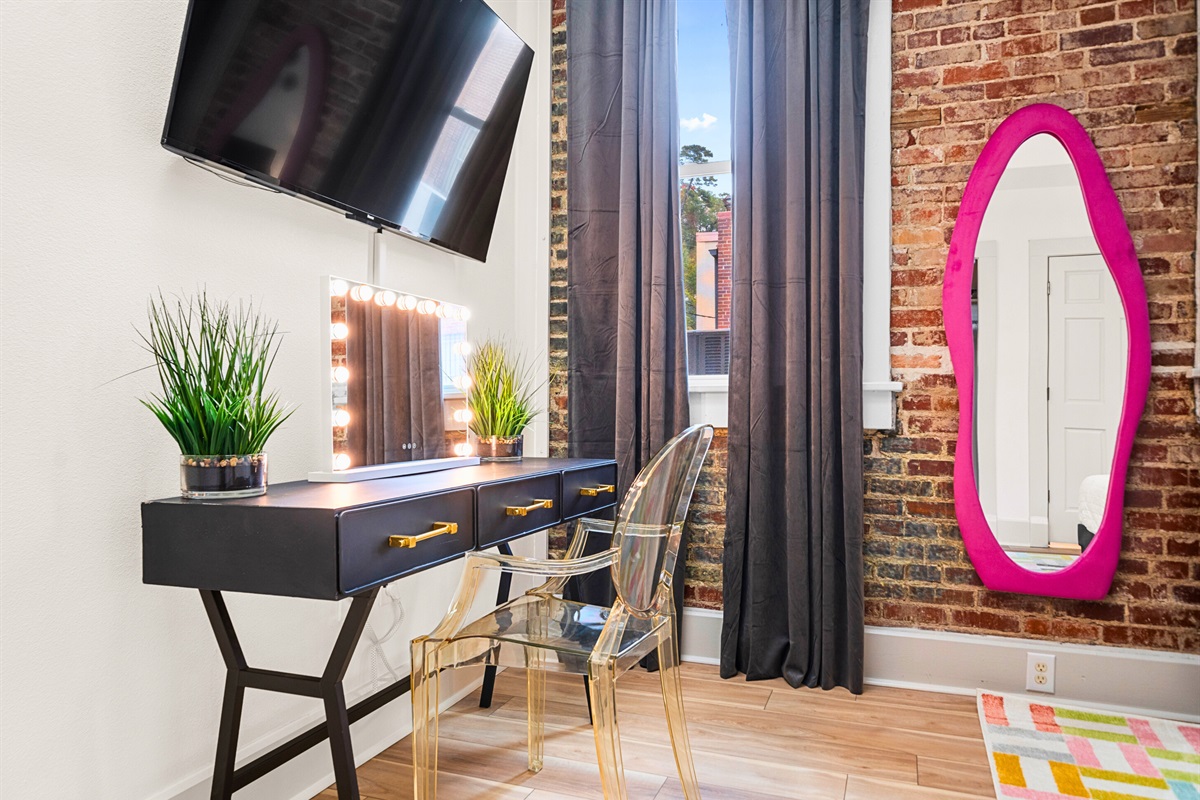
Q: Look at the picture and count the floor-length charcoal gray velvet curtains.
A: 2